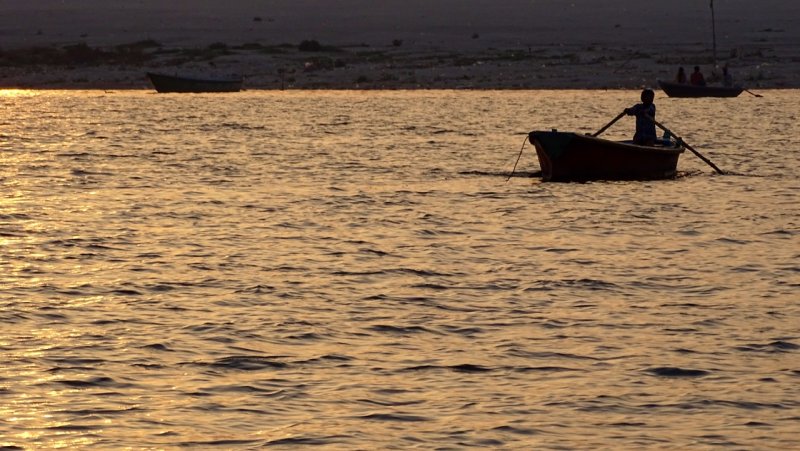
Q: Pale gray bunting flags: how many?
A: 0